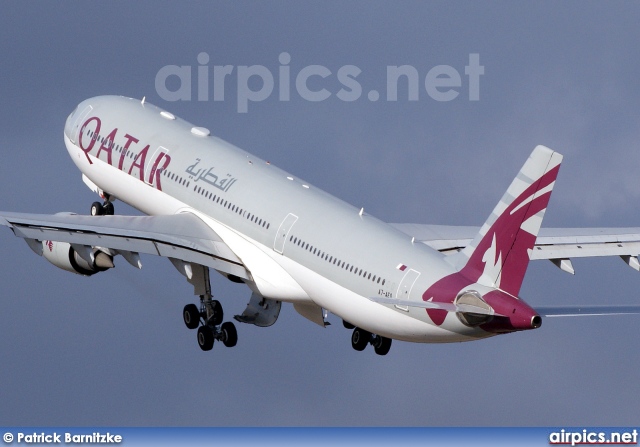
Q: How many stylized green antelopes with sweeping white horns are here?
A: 0